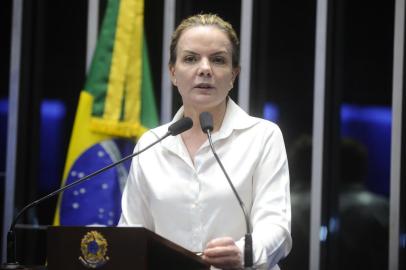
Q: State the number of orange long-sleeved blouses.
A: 0